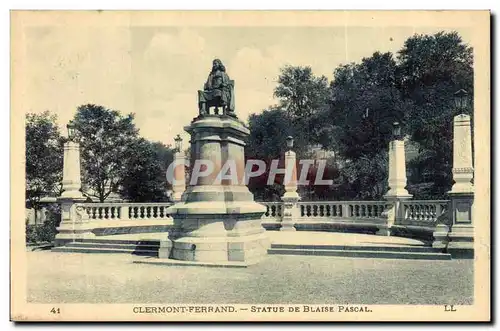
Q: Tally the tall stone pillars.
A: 5